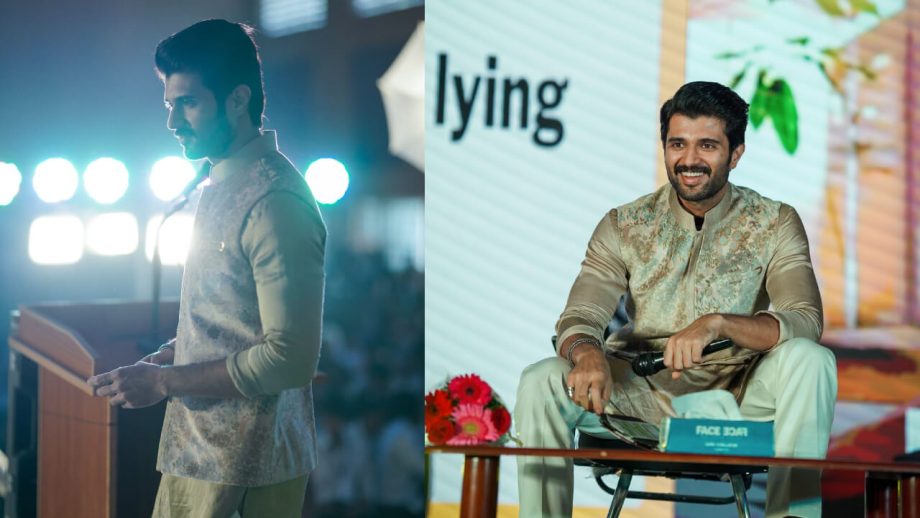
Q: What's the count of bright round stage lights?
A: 5